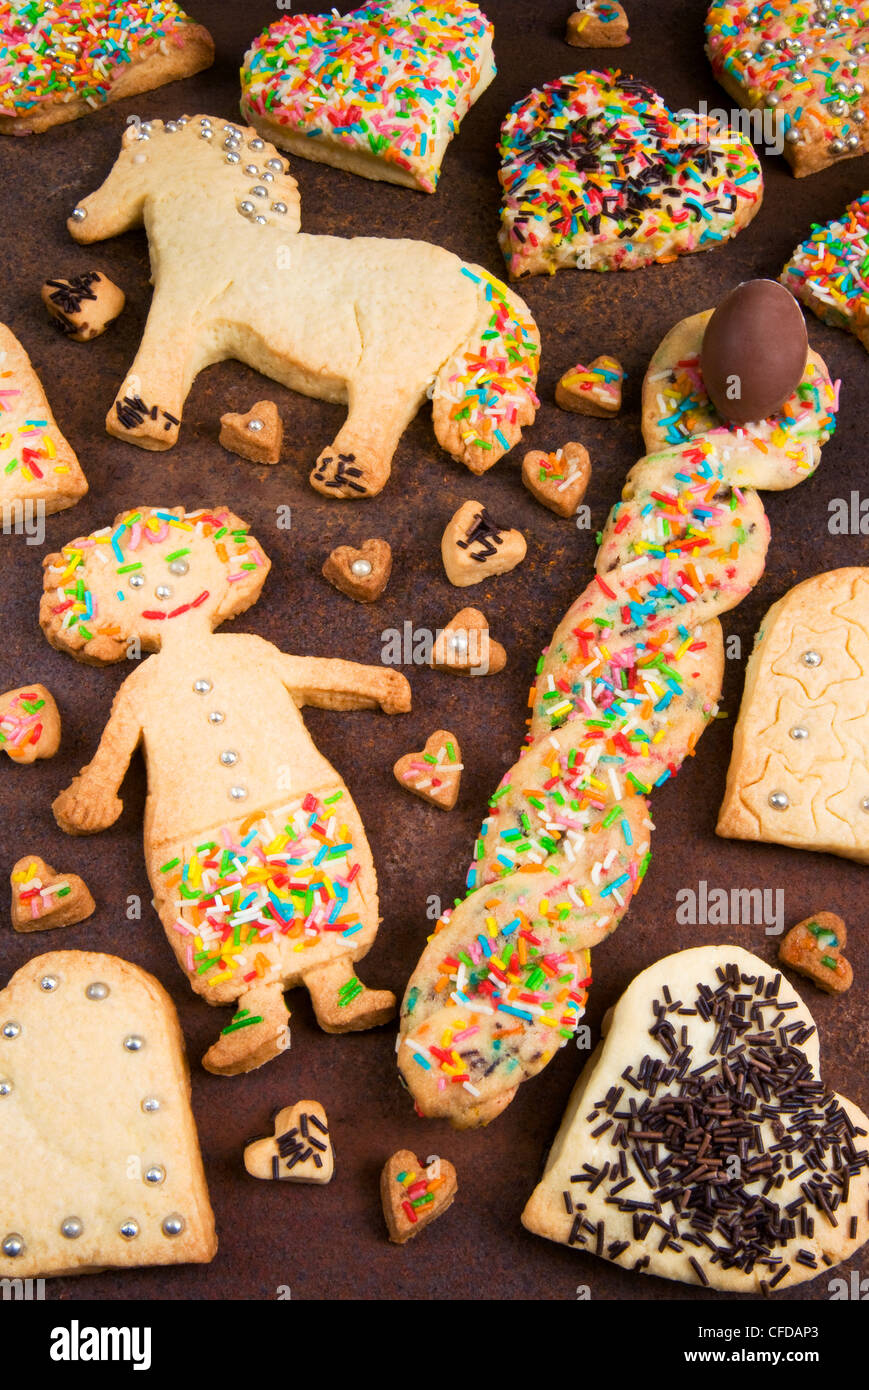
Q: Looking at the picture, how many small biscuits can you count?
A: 14